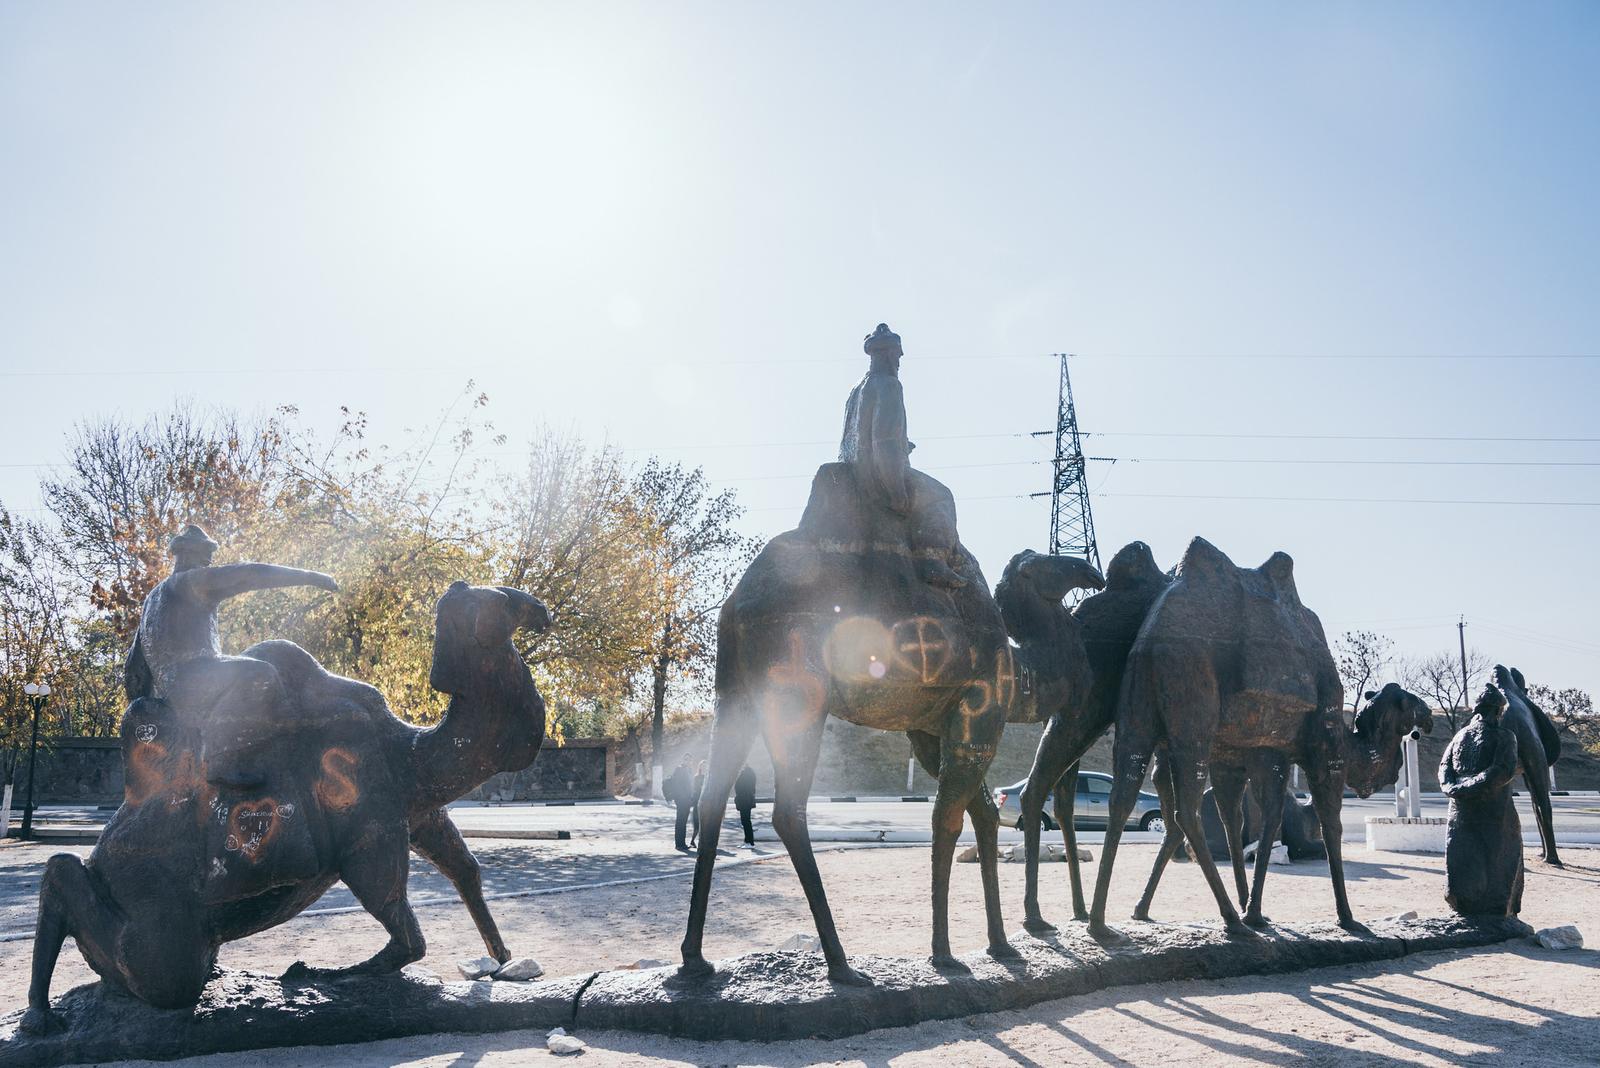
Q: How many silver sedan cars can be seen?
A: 1